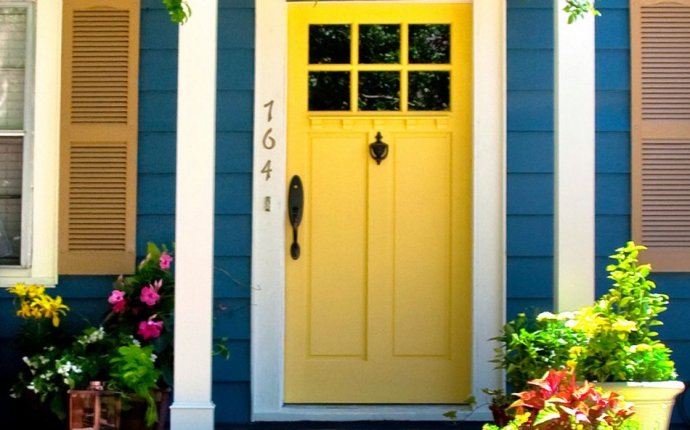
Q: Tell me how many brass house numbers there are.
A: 3